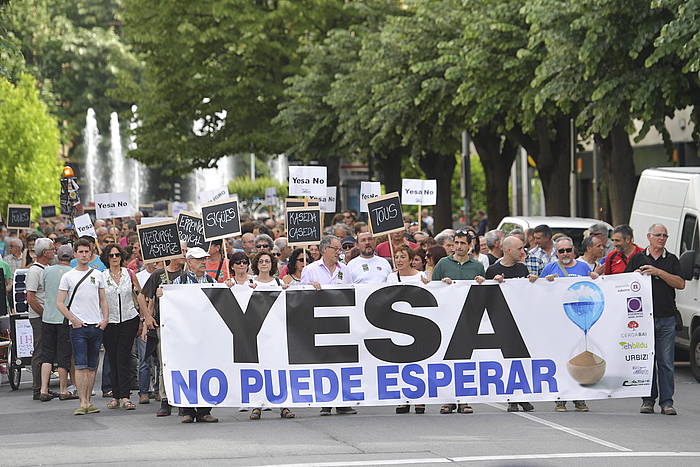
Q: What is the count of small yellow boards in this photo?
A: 0